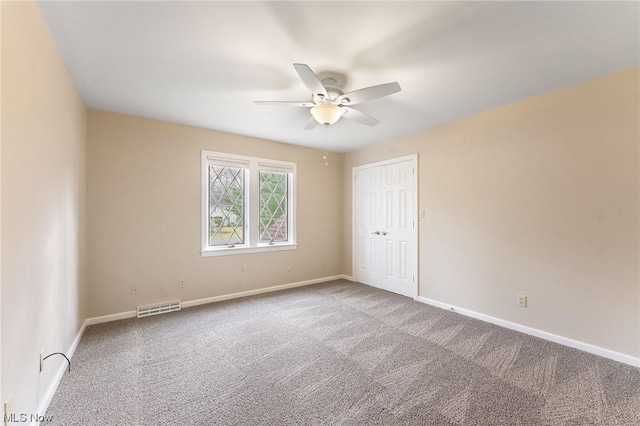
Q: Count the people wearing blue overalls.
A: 0